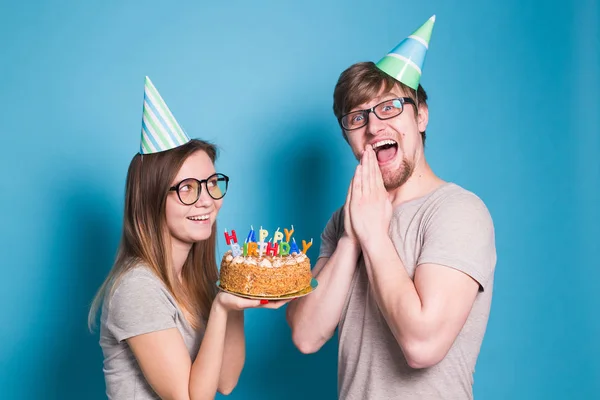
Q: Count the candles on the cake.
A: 13